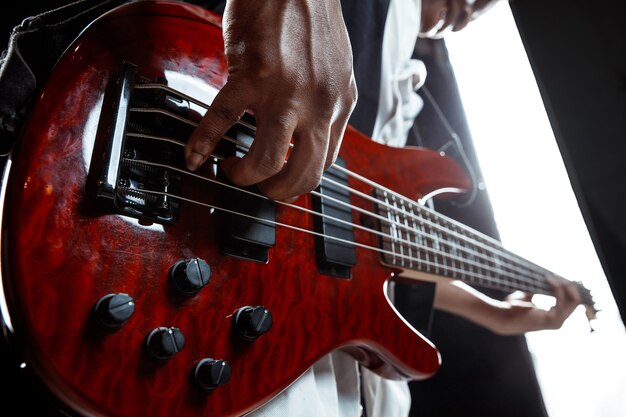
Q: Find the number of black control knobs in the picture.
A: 5